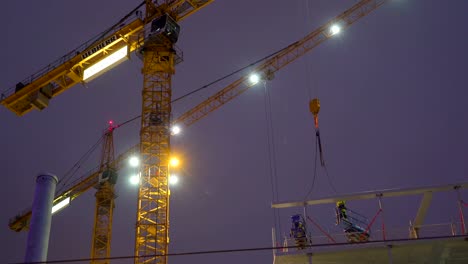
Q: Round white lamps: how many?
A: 6